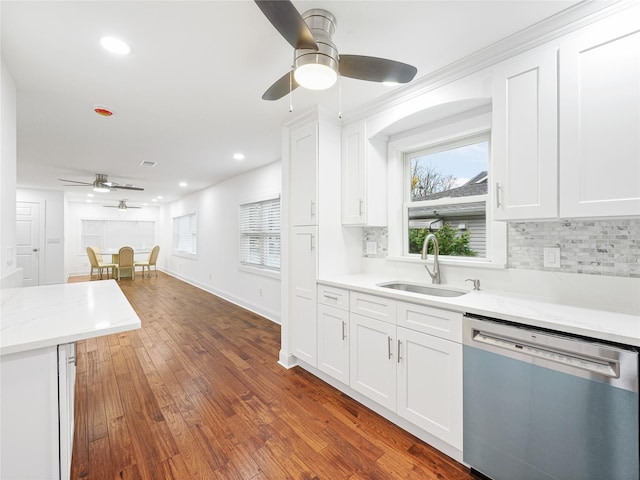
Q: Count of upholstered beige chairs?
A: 4